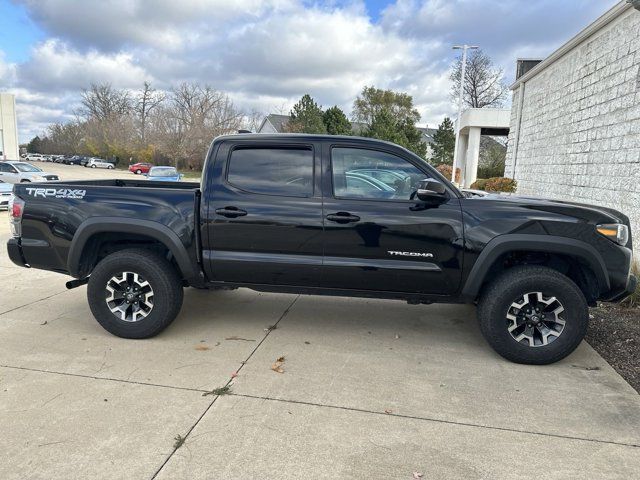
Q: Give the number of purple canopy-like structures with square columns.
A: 0